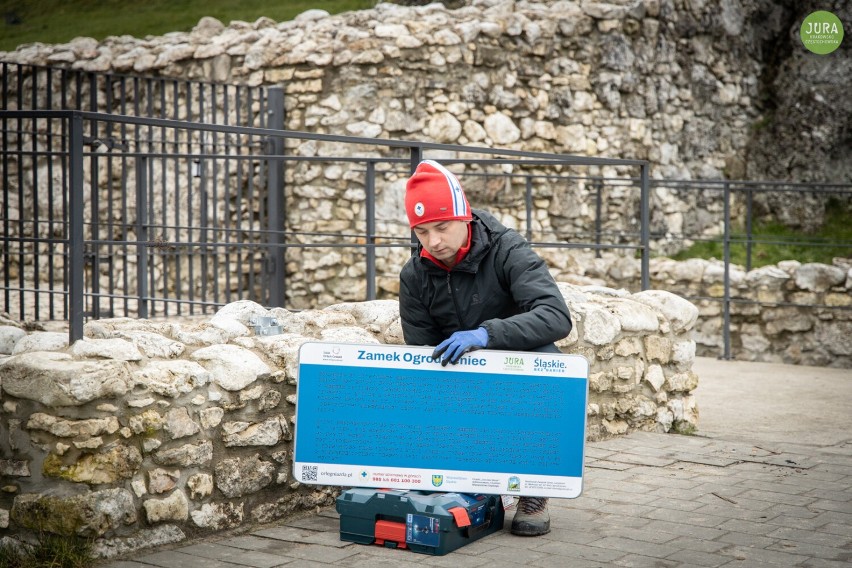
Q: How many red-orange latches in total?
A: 2